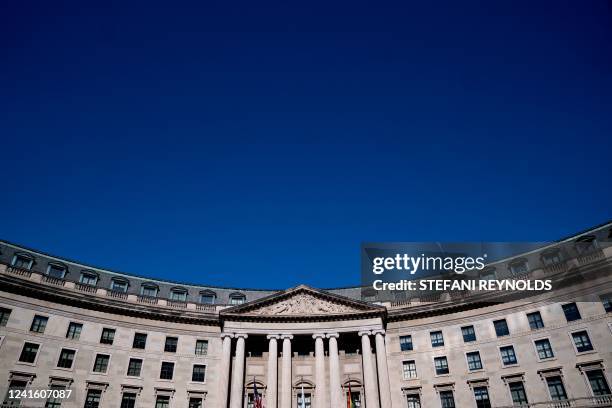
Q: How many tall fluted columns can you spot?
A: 8